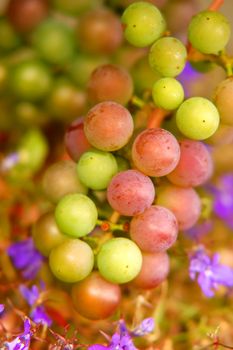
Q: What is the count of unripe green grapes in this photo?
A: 9